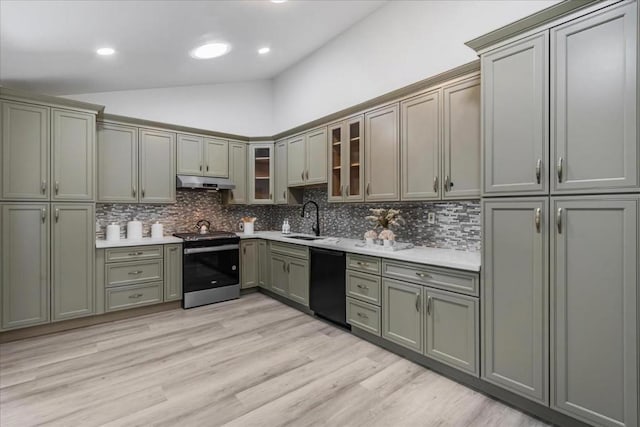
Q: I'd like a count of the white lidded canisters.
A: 3